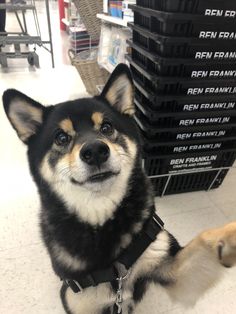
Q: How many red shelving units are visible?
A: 1